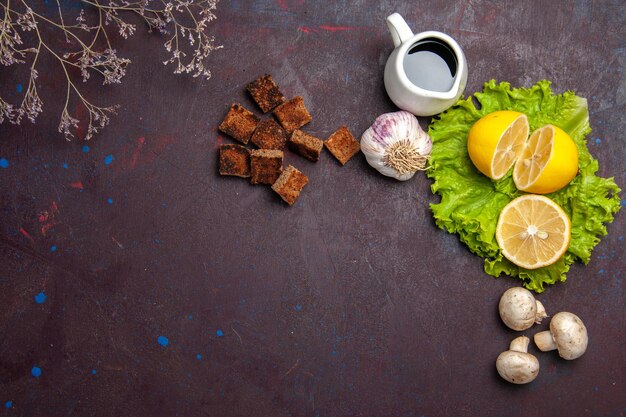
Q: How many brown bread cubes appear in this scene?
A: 9